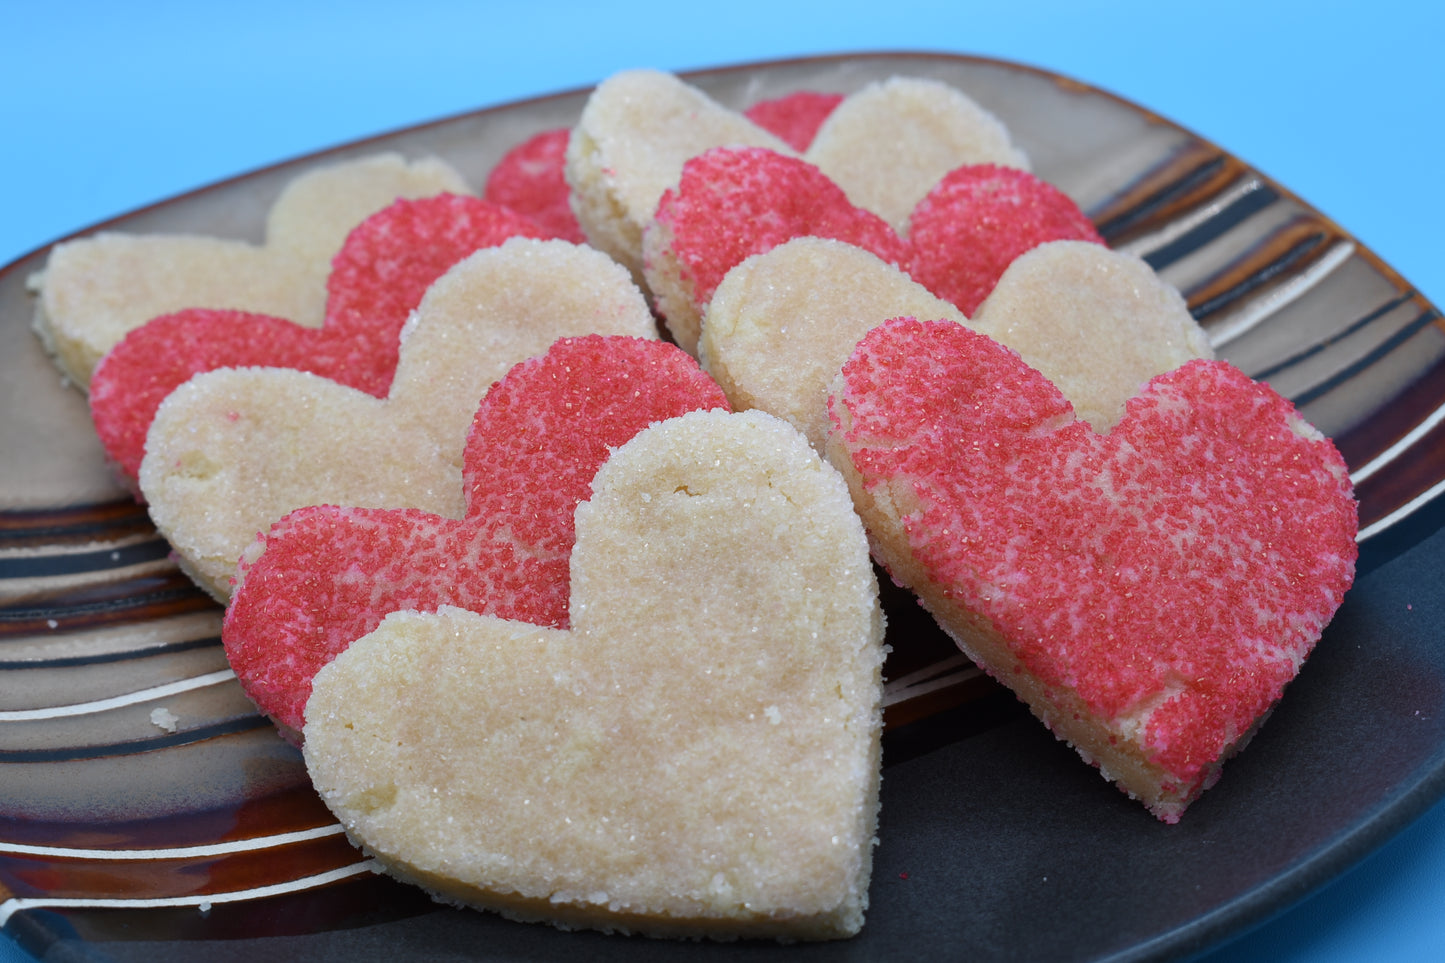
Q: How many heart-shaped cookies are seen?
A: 10